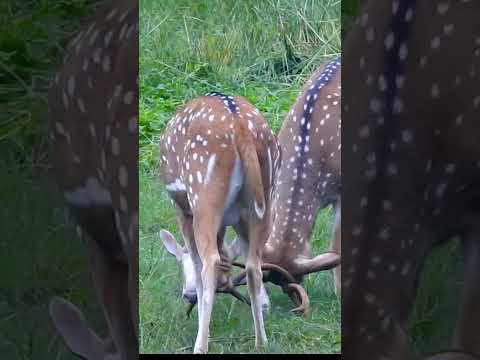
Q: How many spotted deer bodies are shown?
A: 2